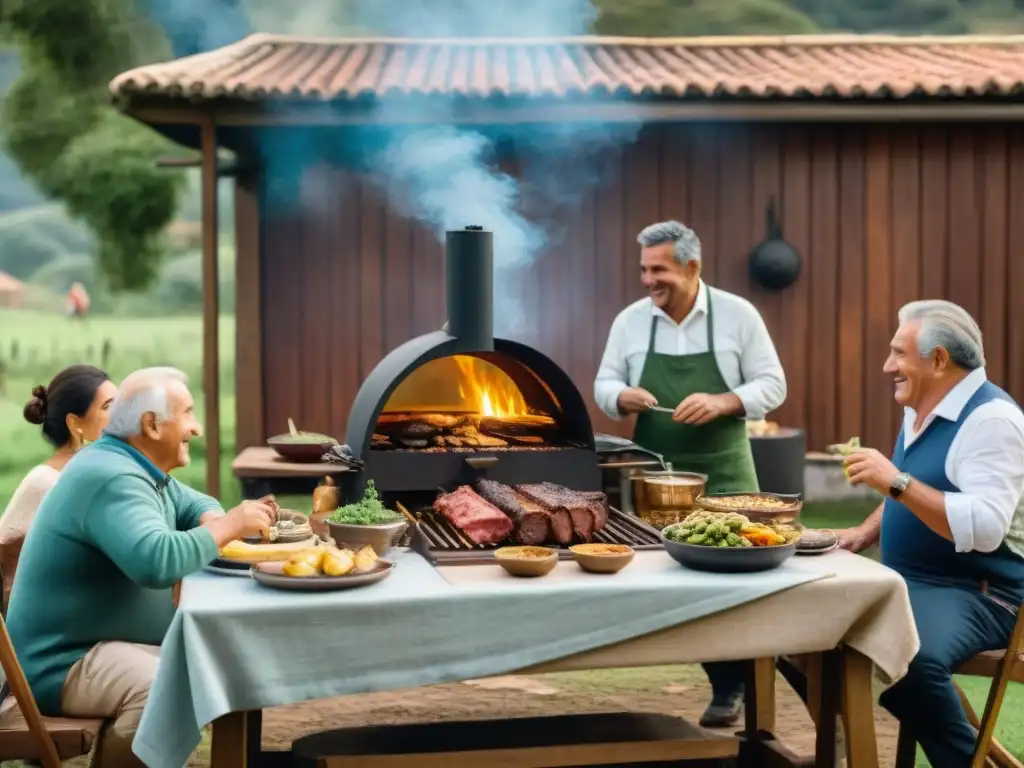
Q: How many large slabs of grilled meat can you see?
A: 3